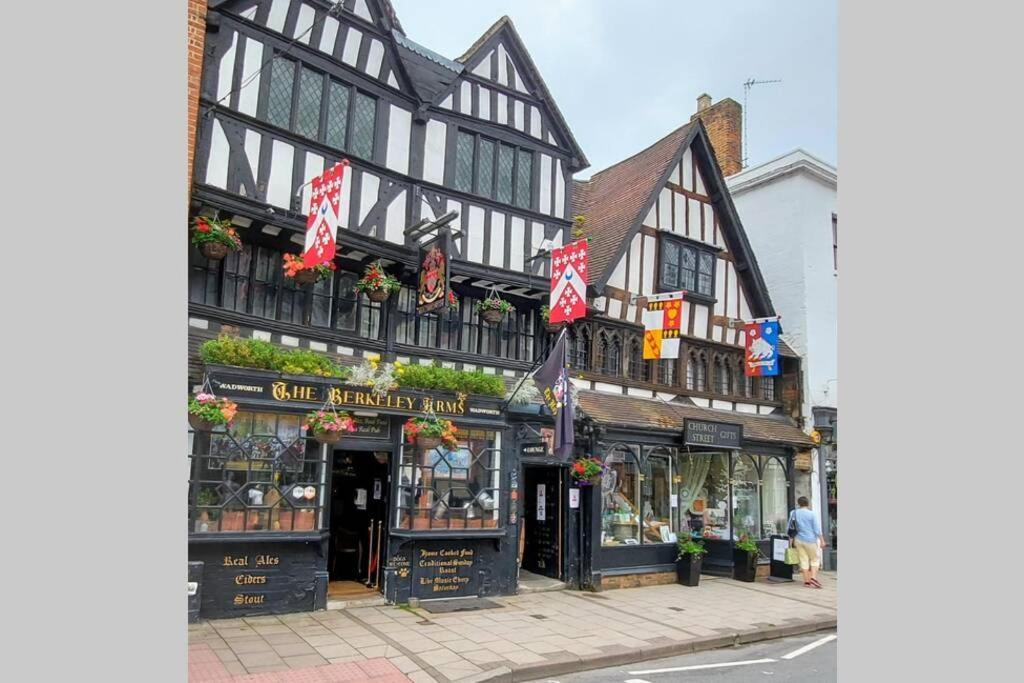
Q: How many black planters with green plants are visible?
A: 2